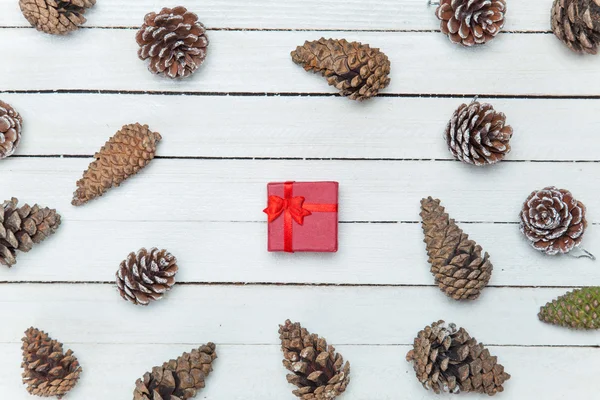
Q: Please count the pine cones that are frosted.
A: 6